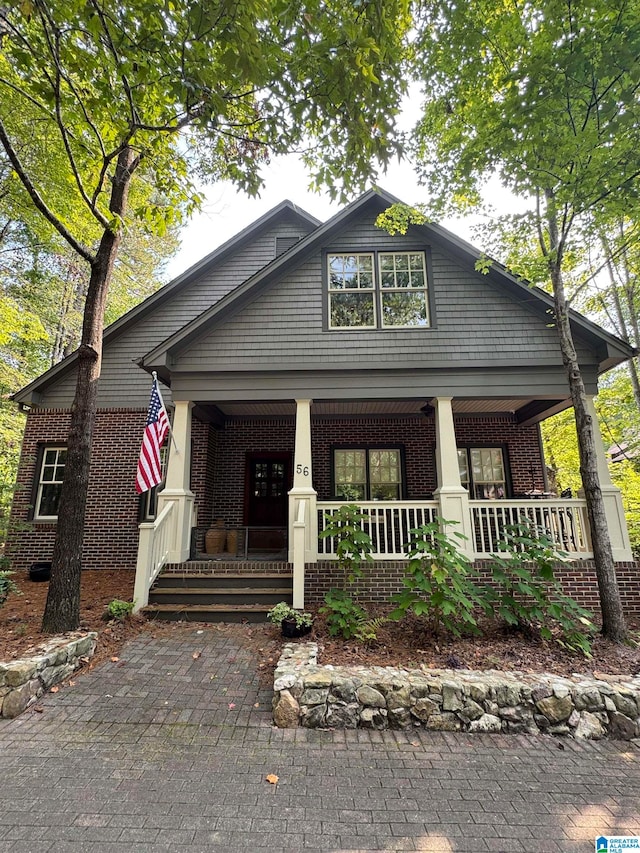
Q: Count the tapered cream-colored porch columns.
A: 4